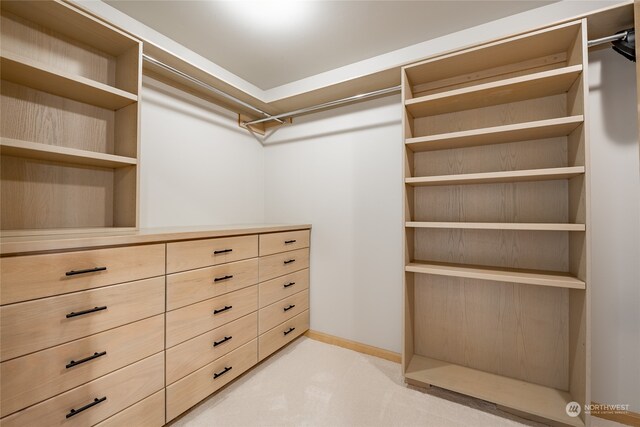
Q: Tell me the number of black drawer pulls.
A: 14